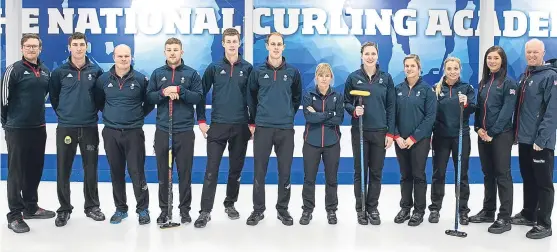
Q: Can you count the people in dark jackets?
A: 12